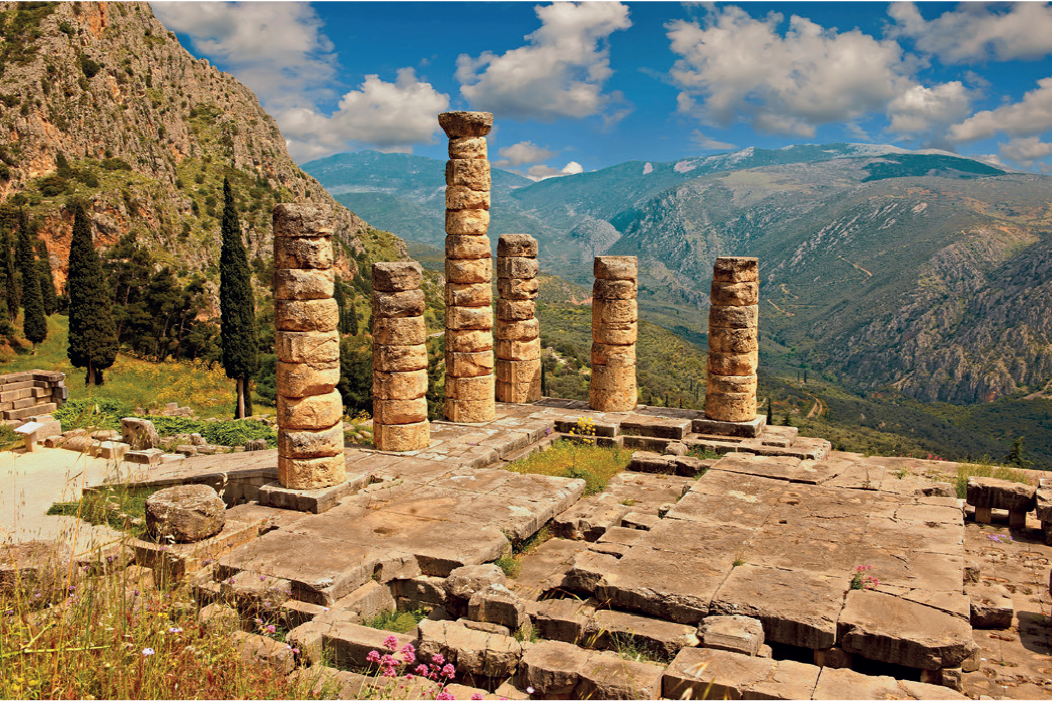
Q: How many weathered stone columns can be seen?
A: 6